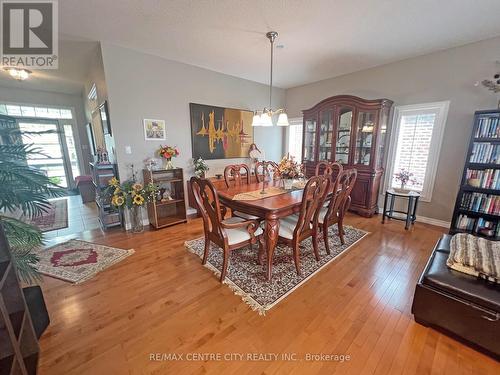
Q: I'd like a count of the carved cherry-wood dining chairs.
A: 6